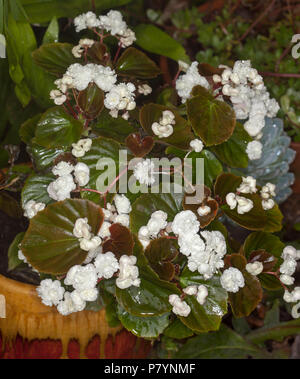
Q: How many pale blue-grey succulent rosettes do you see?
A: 1